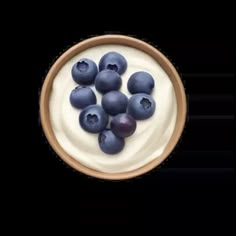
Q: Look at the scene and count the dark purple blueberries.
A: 1